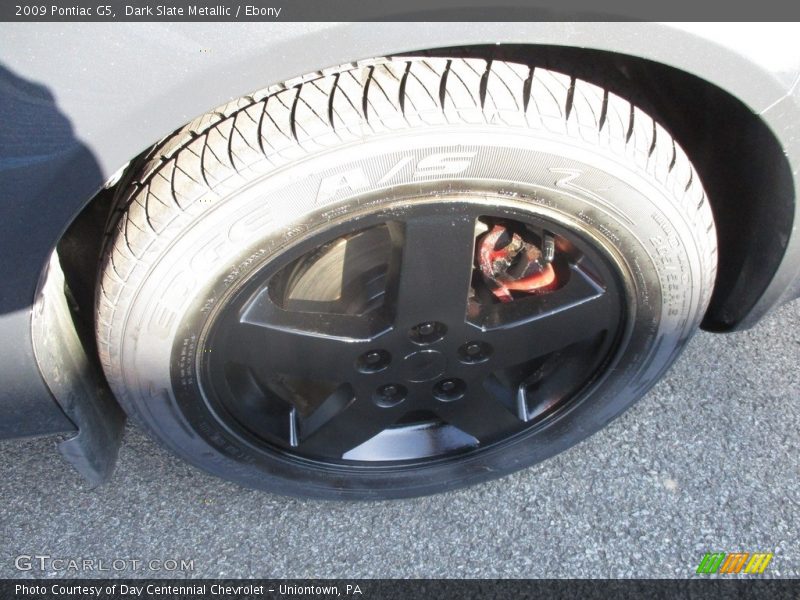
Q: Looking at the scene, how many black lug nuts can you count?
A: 5